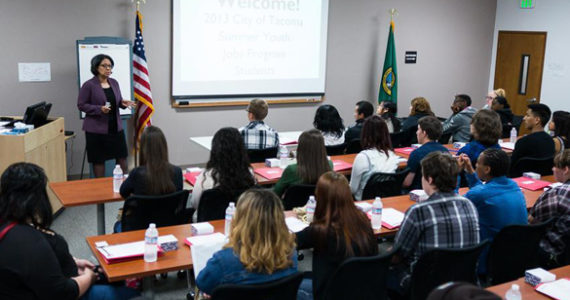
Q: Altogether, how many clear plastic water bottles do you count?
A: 8